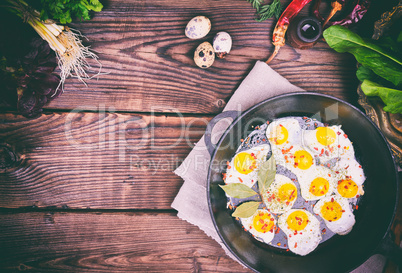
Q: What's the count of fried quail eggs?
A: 10